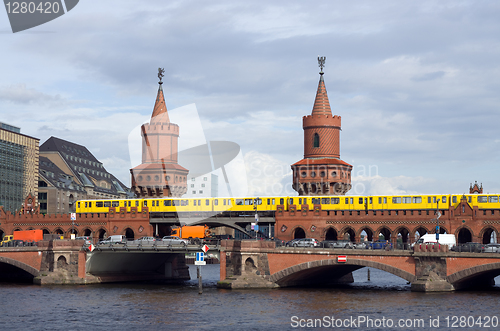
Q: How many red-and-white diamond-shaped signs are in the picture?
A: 2